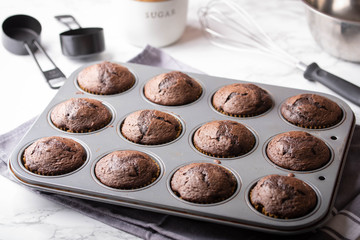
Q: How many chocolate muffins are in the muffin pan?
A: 12